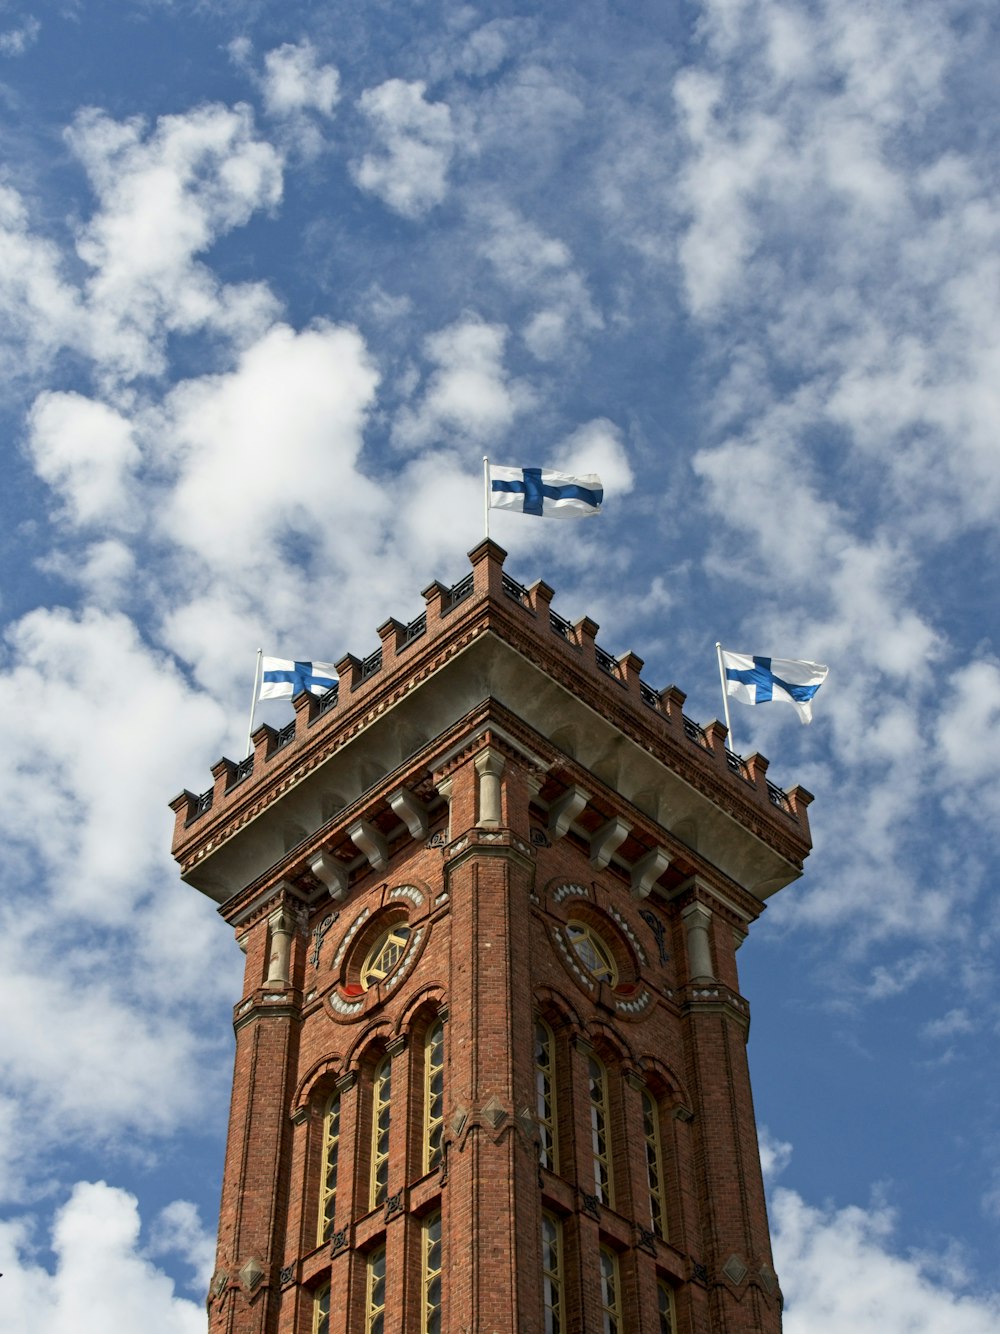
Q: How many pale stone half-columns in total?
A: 3